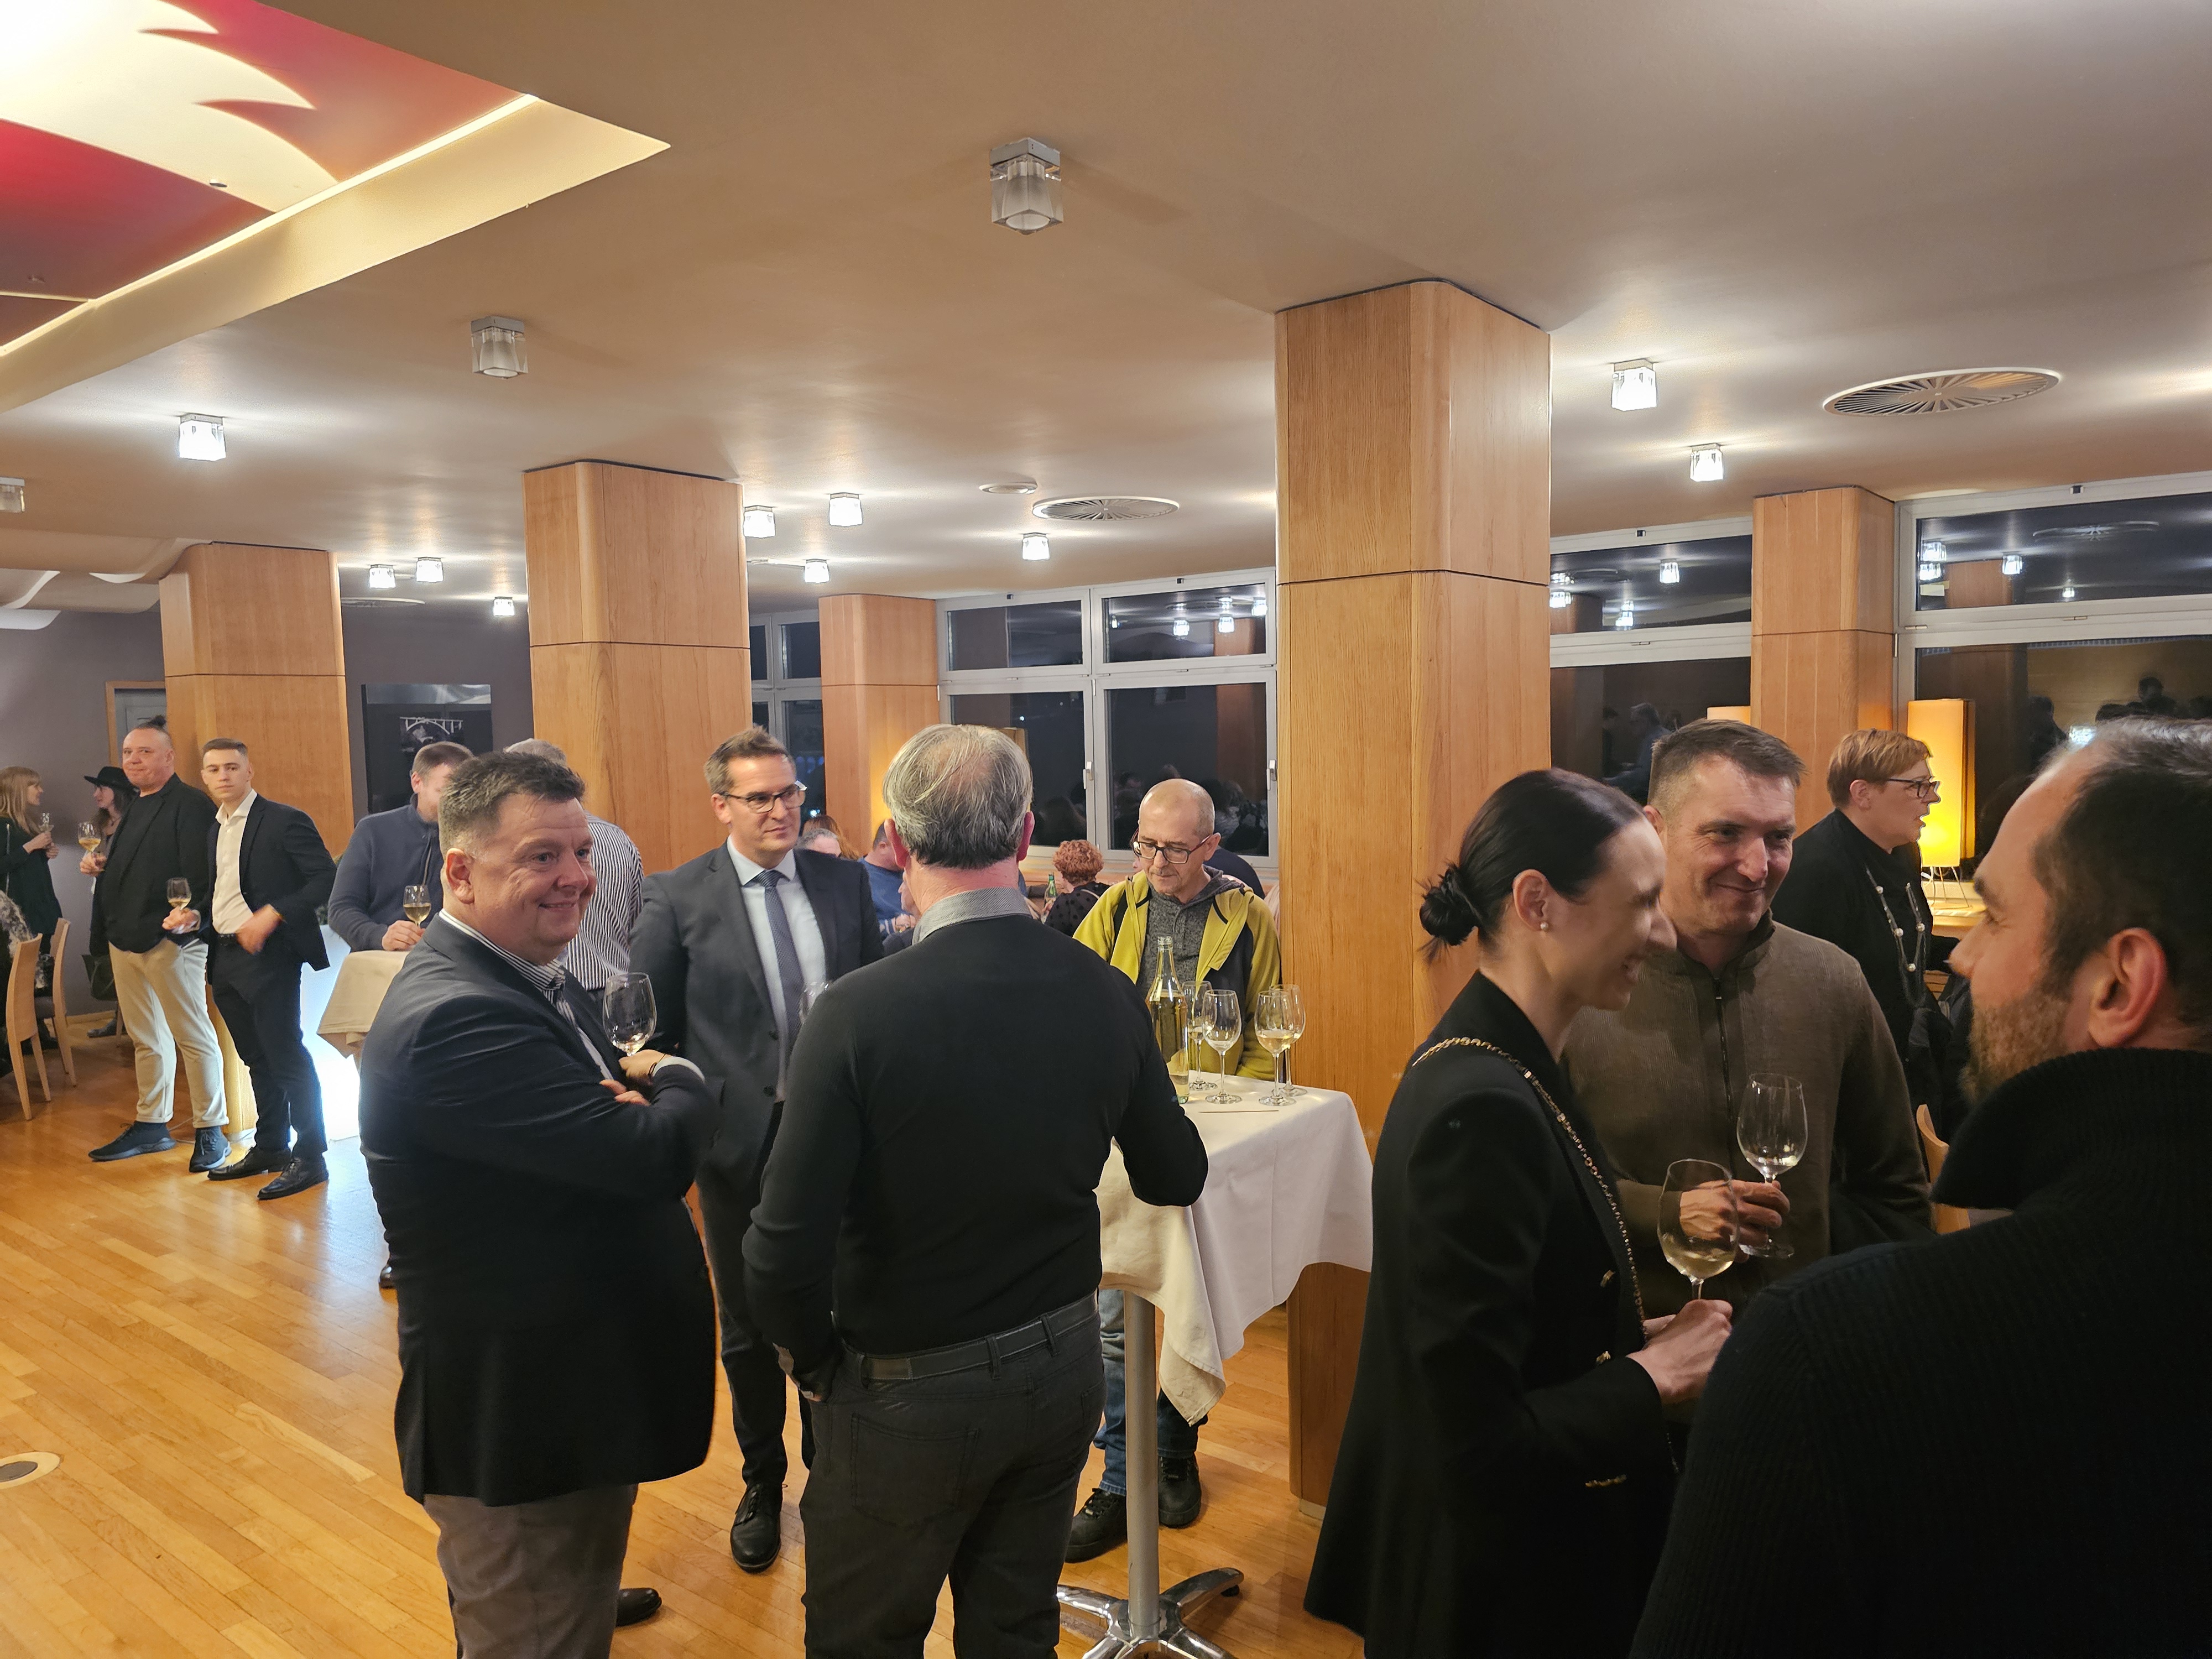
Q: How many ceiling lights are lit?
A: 10